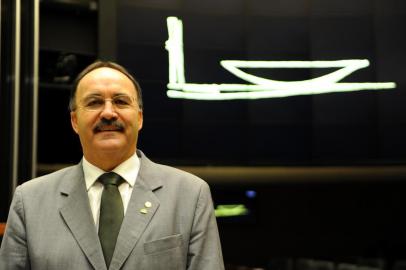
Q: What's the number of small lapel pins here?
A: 2